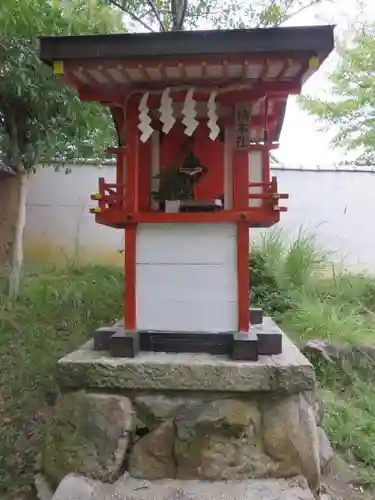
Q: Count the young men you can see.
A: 0